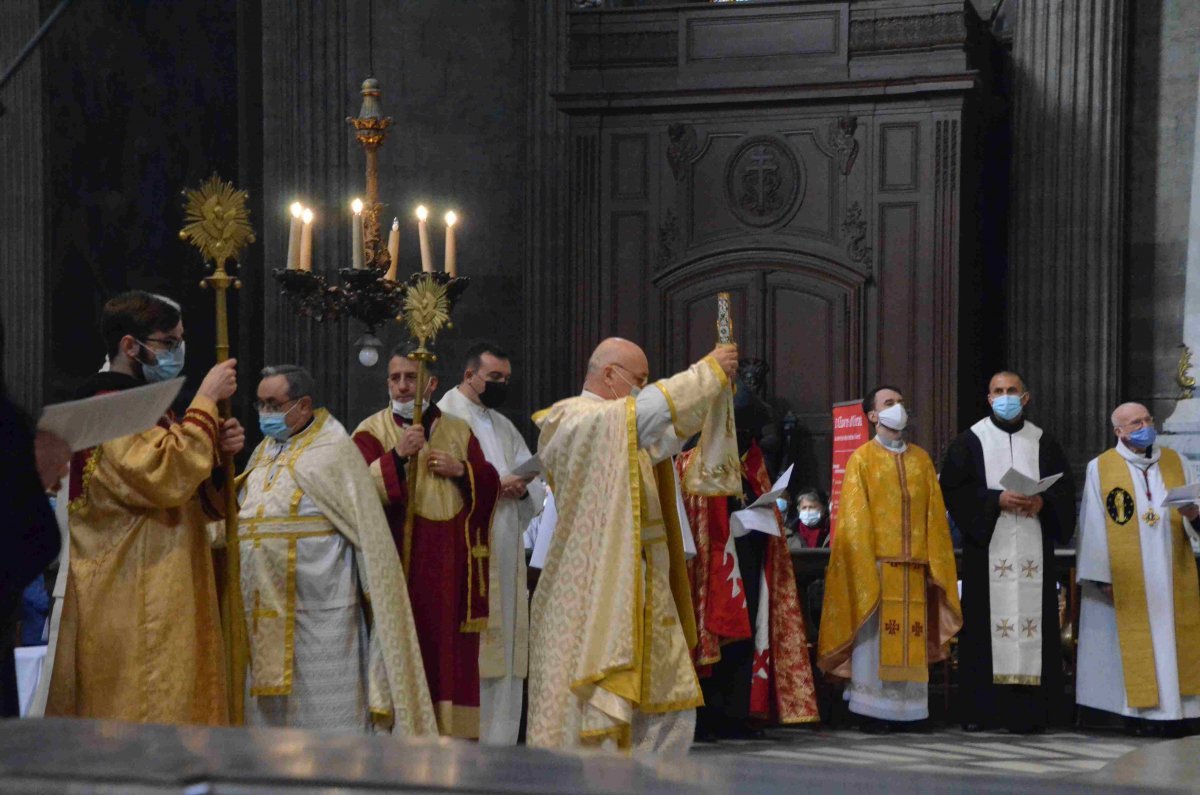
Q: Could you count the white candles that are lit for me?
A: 5